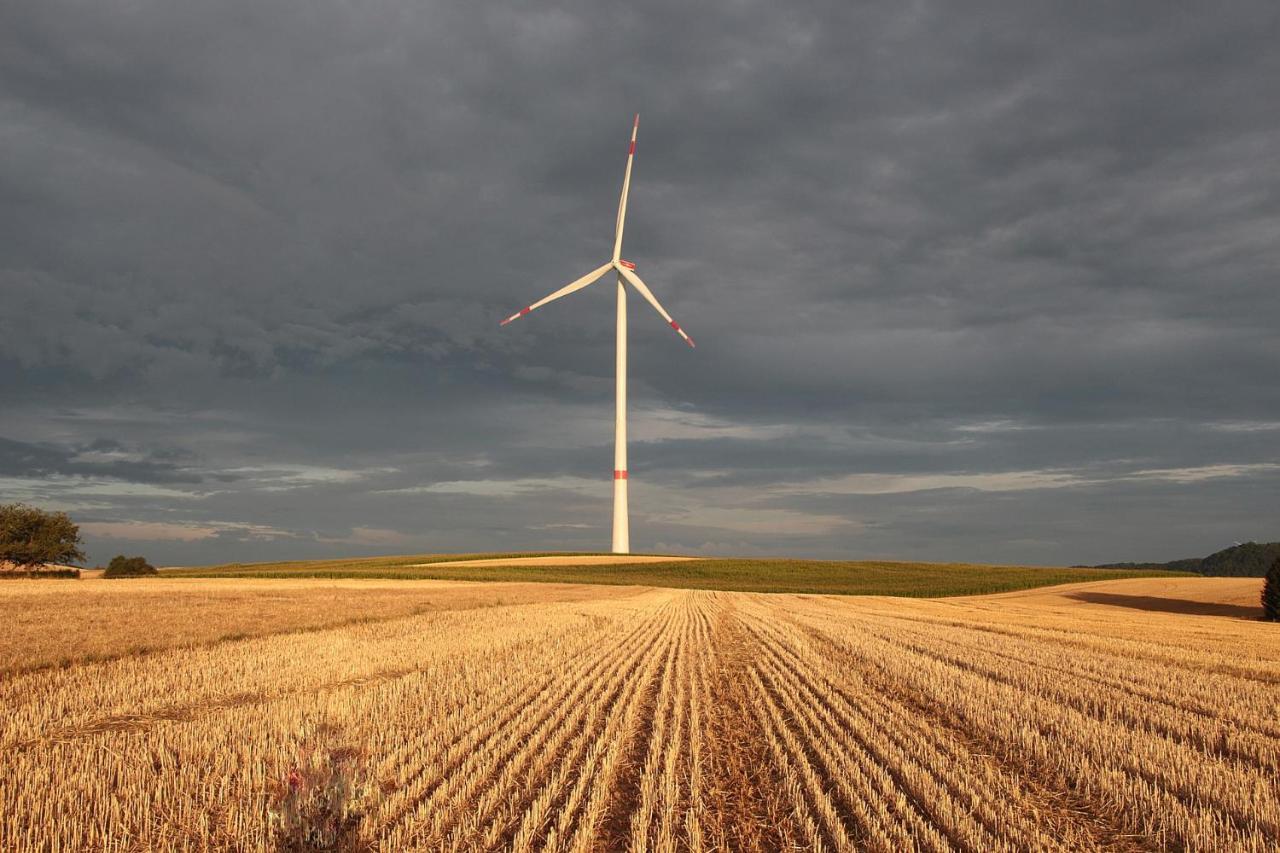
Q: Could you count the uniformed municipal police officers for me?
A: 0